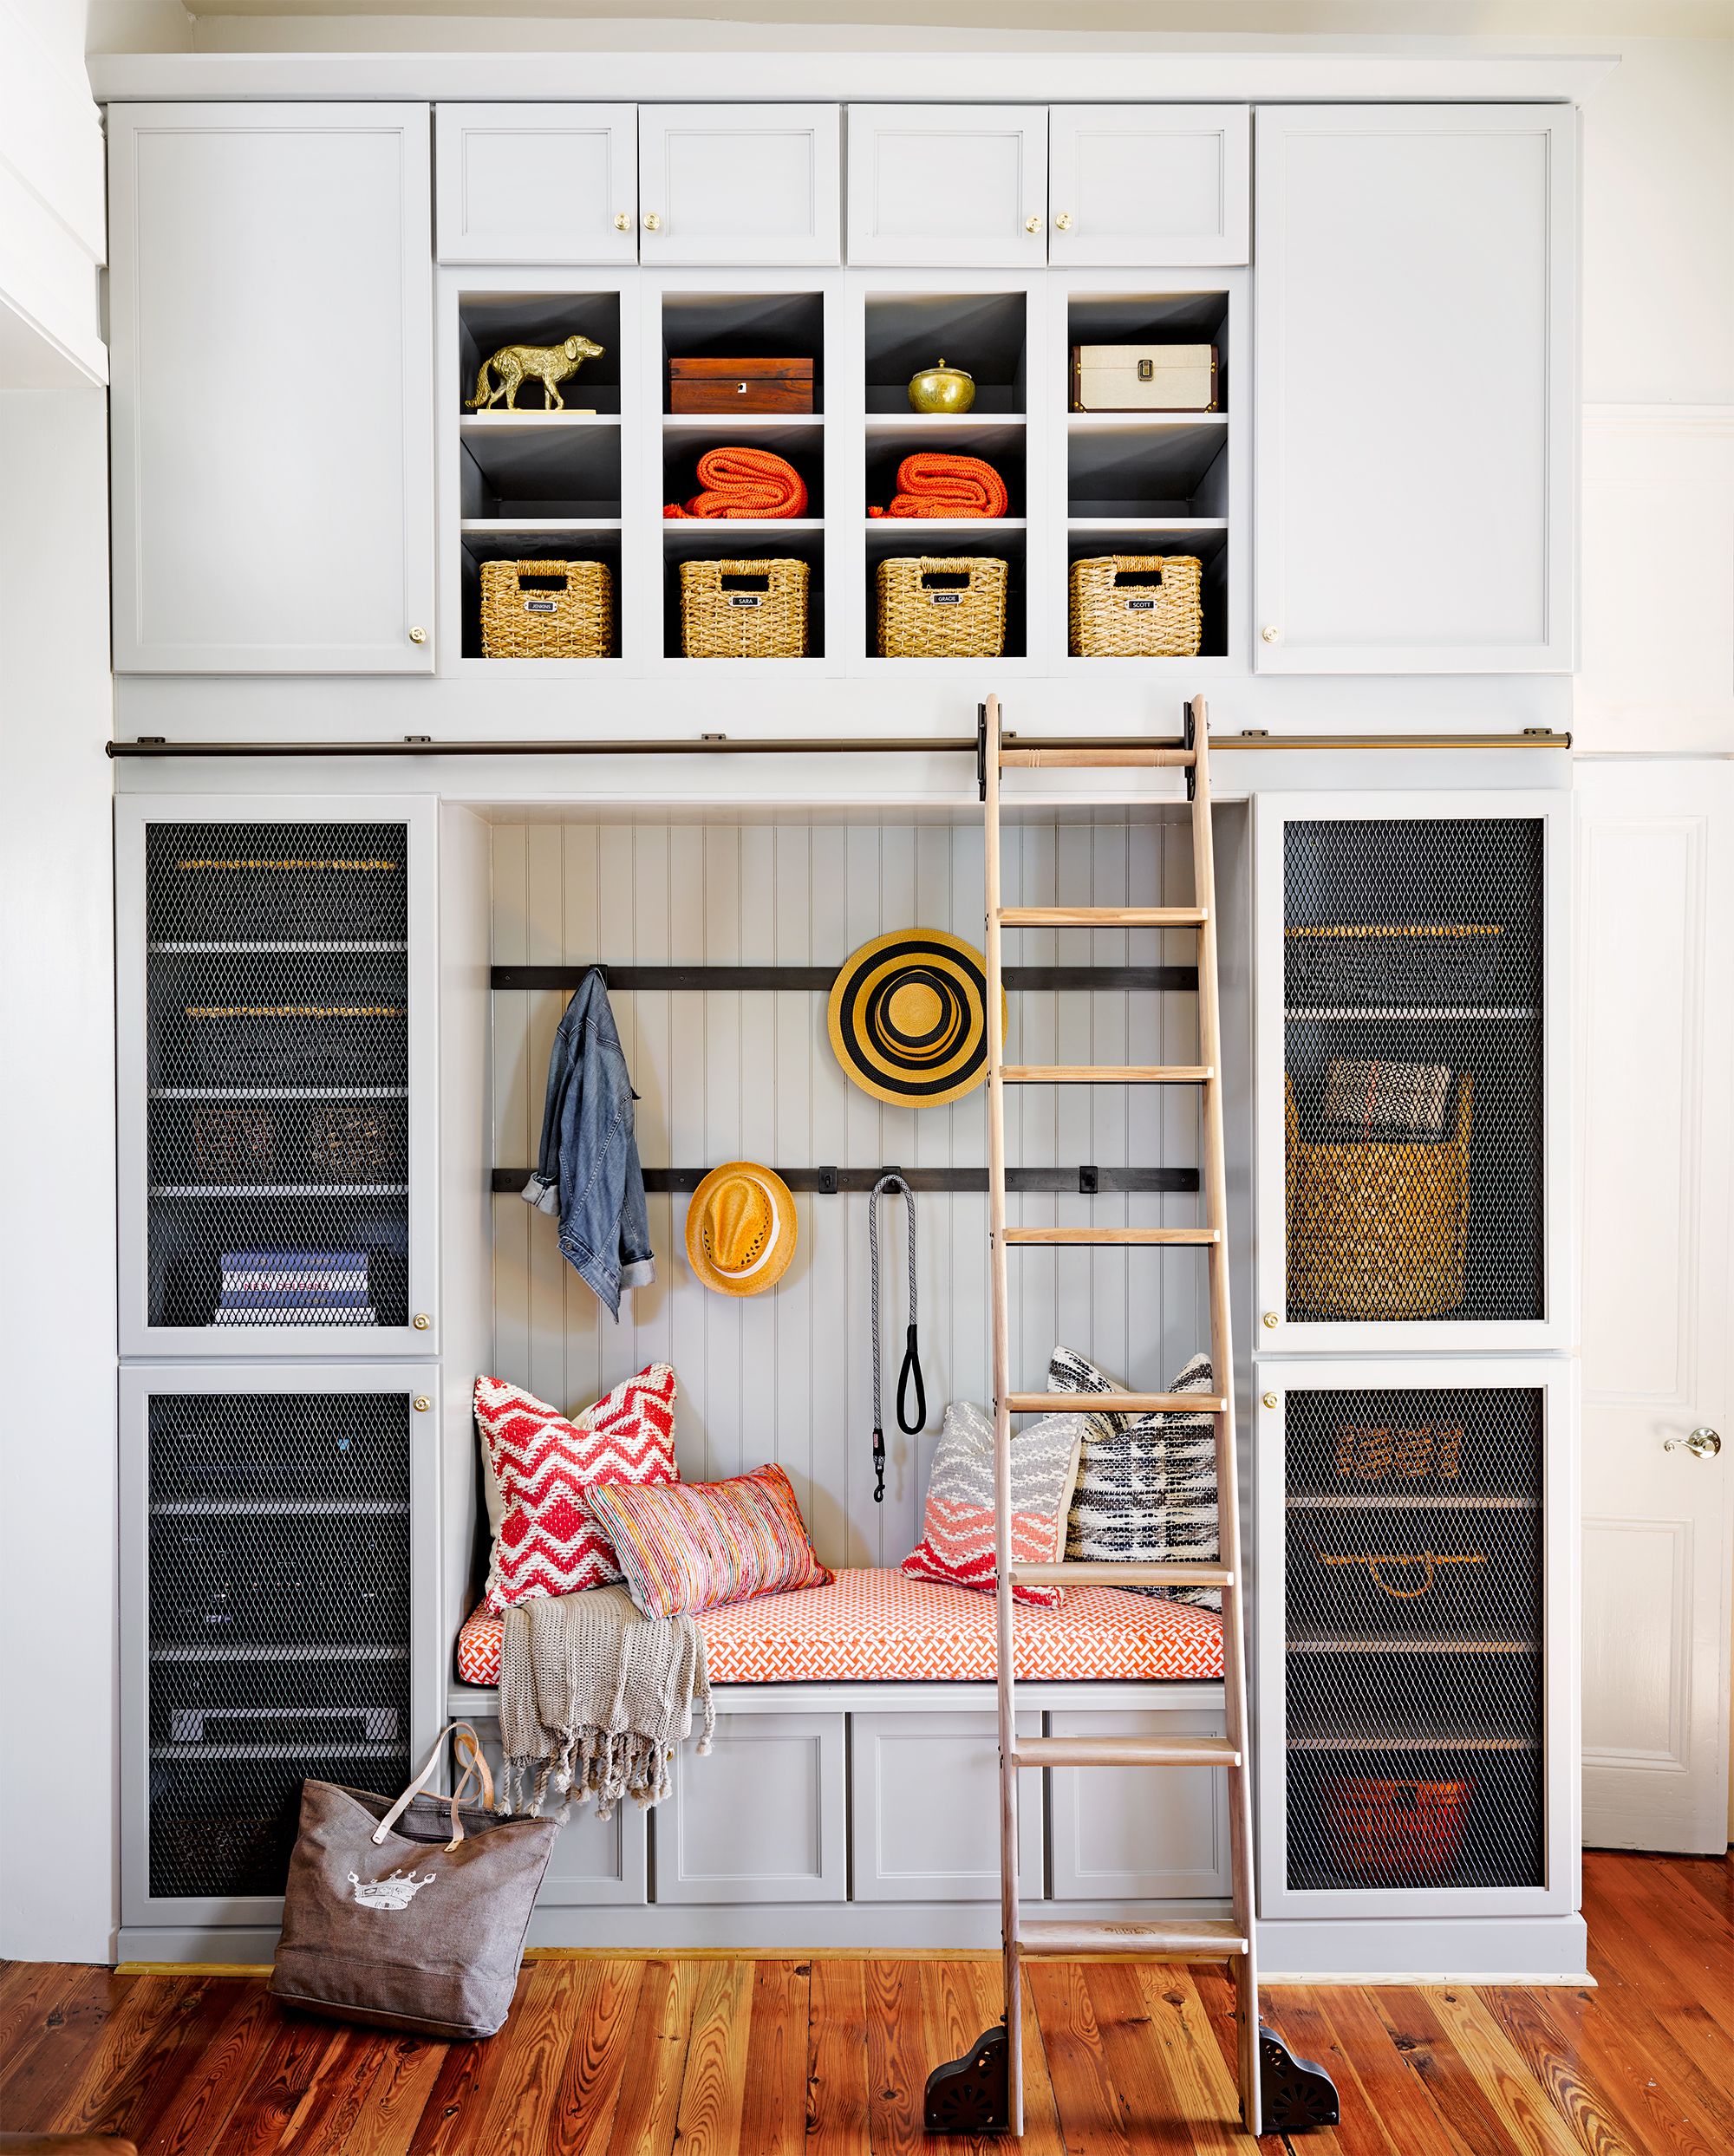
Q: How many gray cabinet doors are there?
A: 14